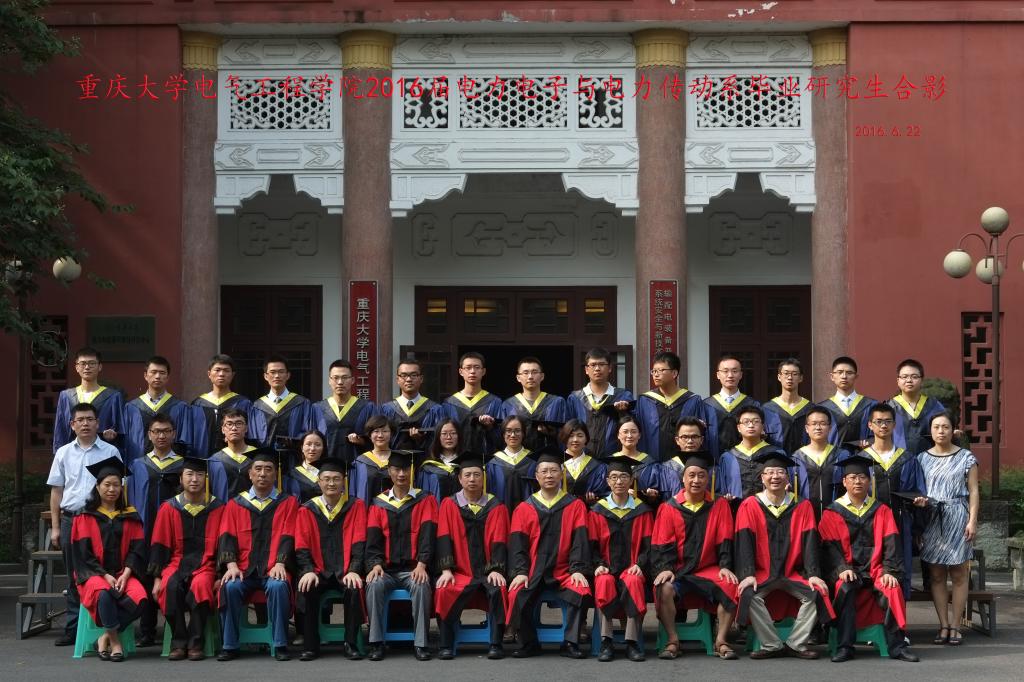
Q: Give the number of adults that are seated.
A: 11